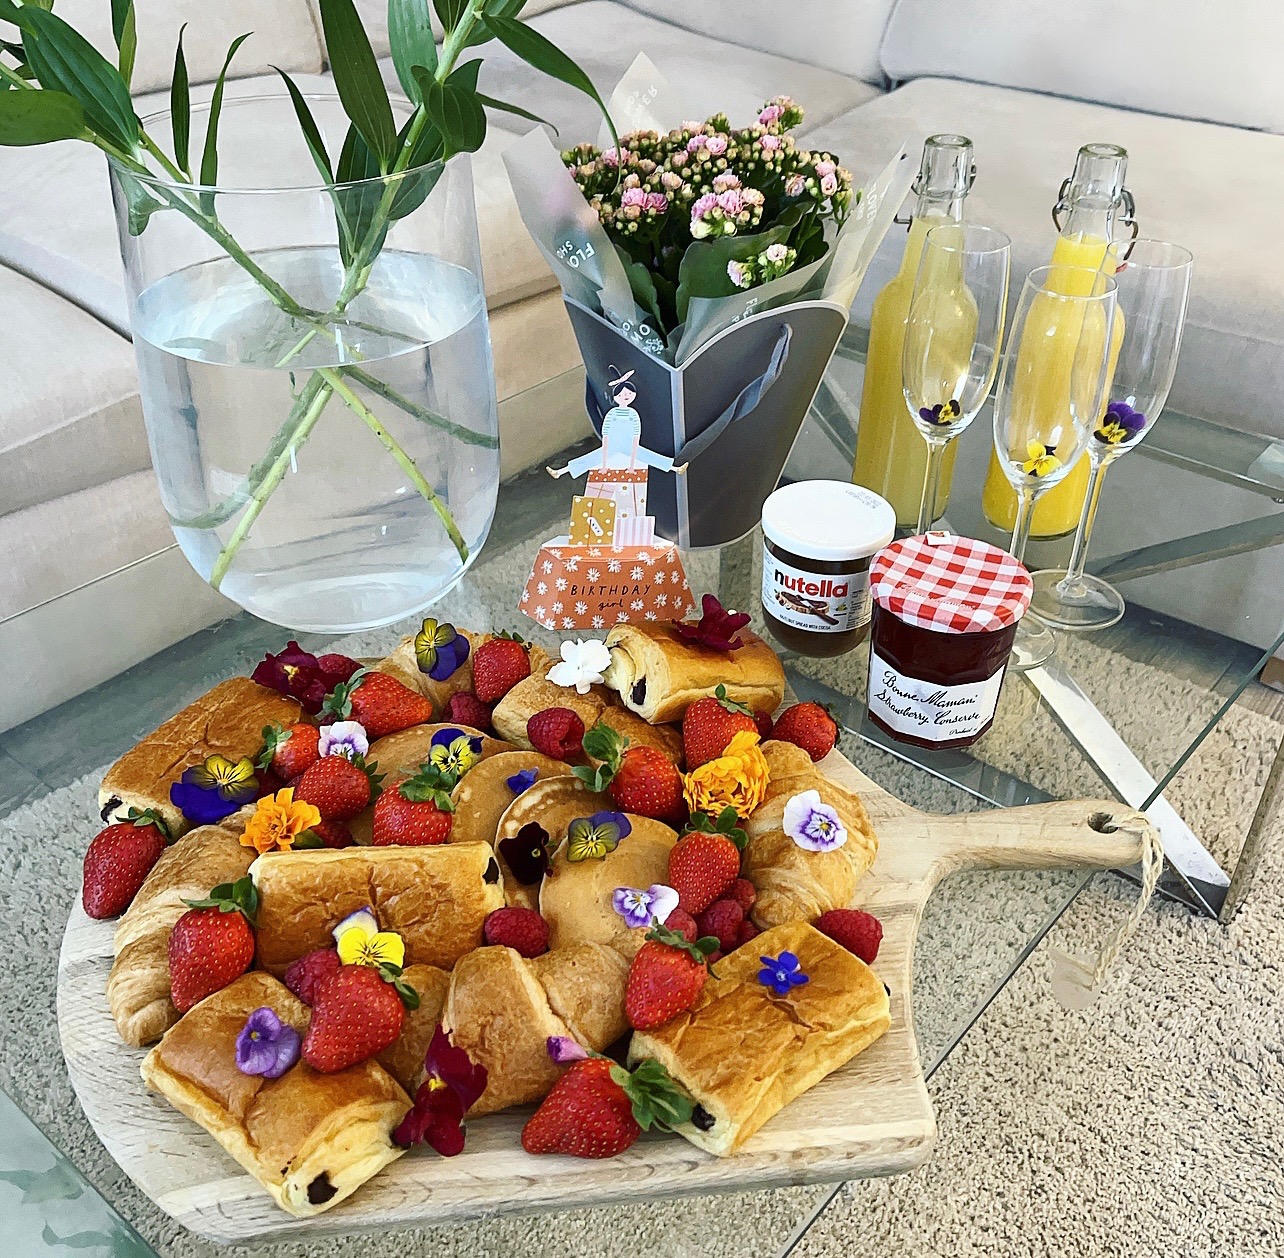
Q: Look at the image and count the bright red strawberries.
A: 14